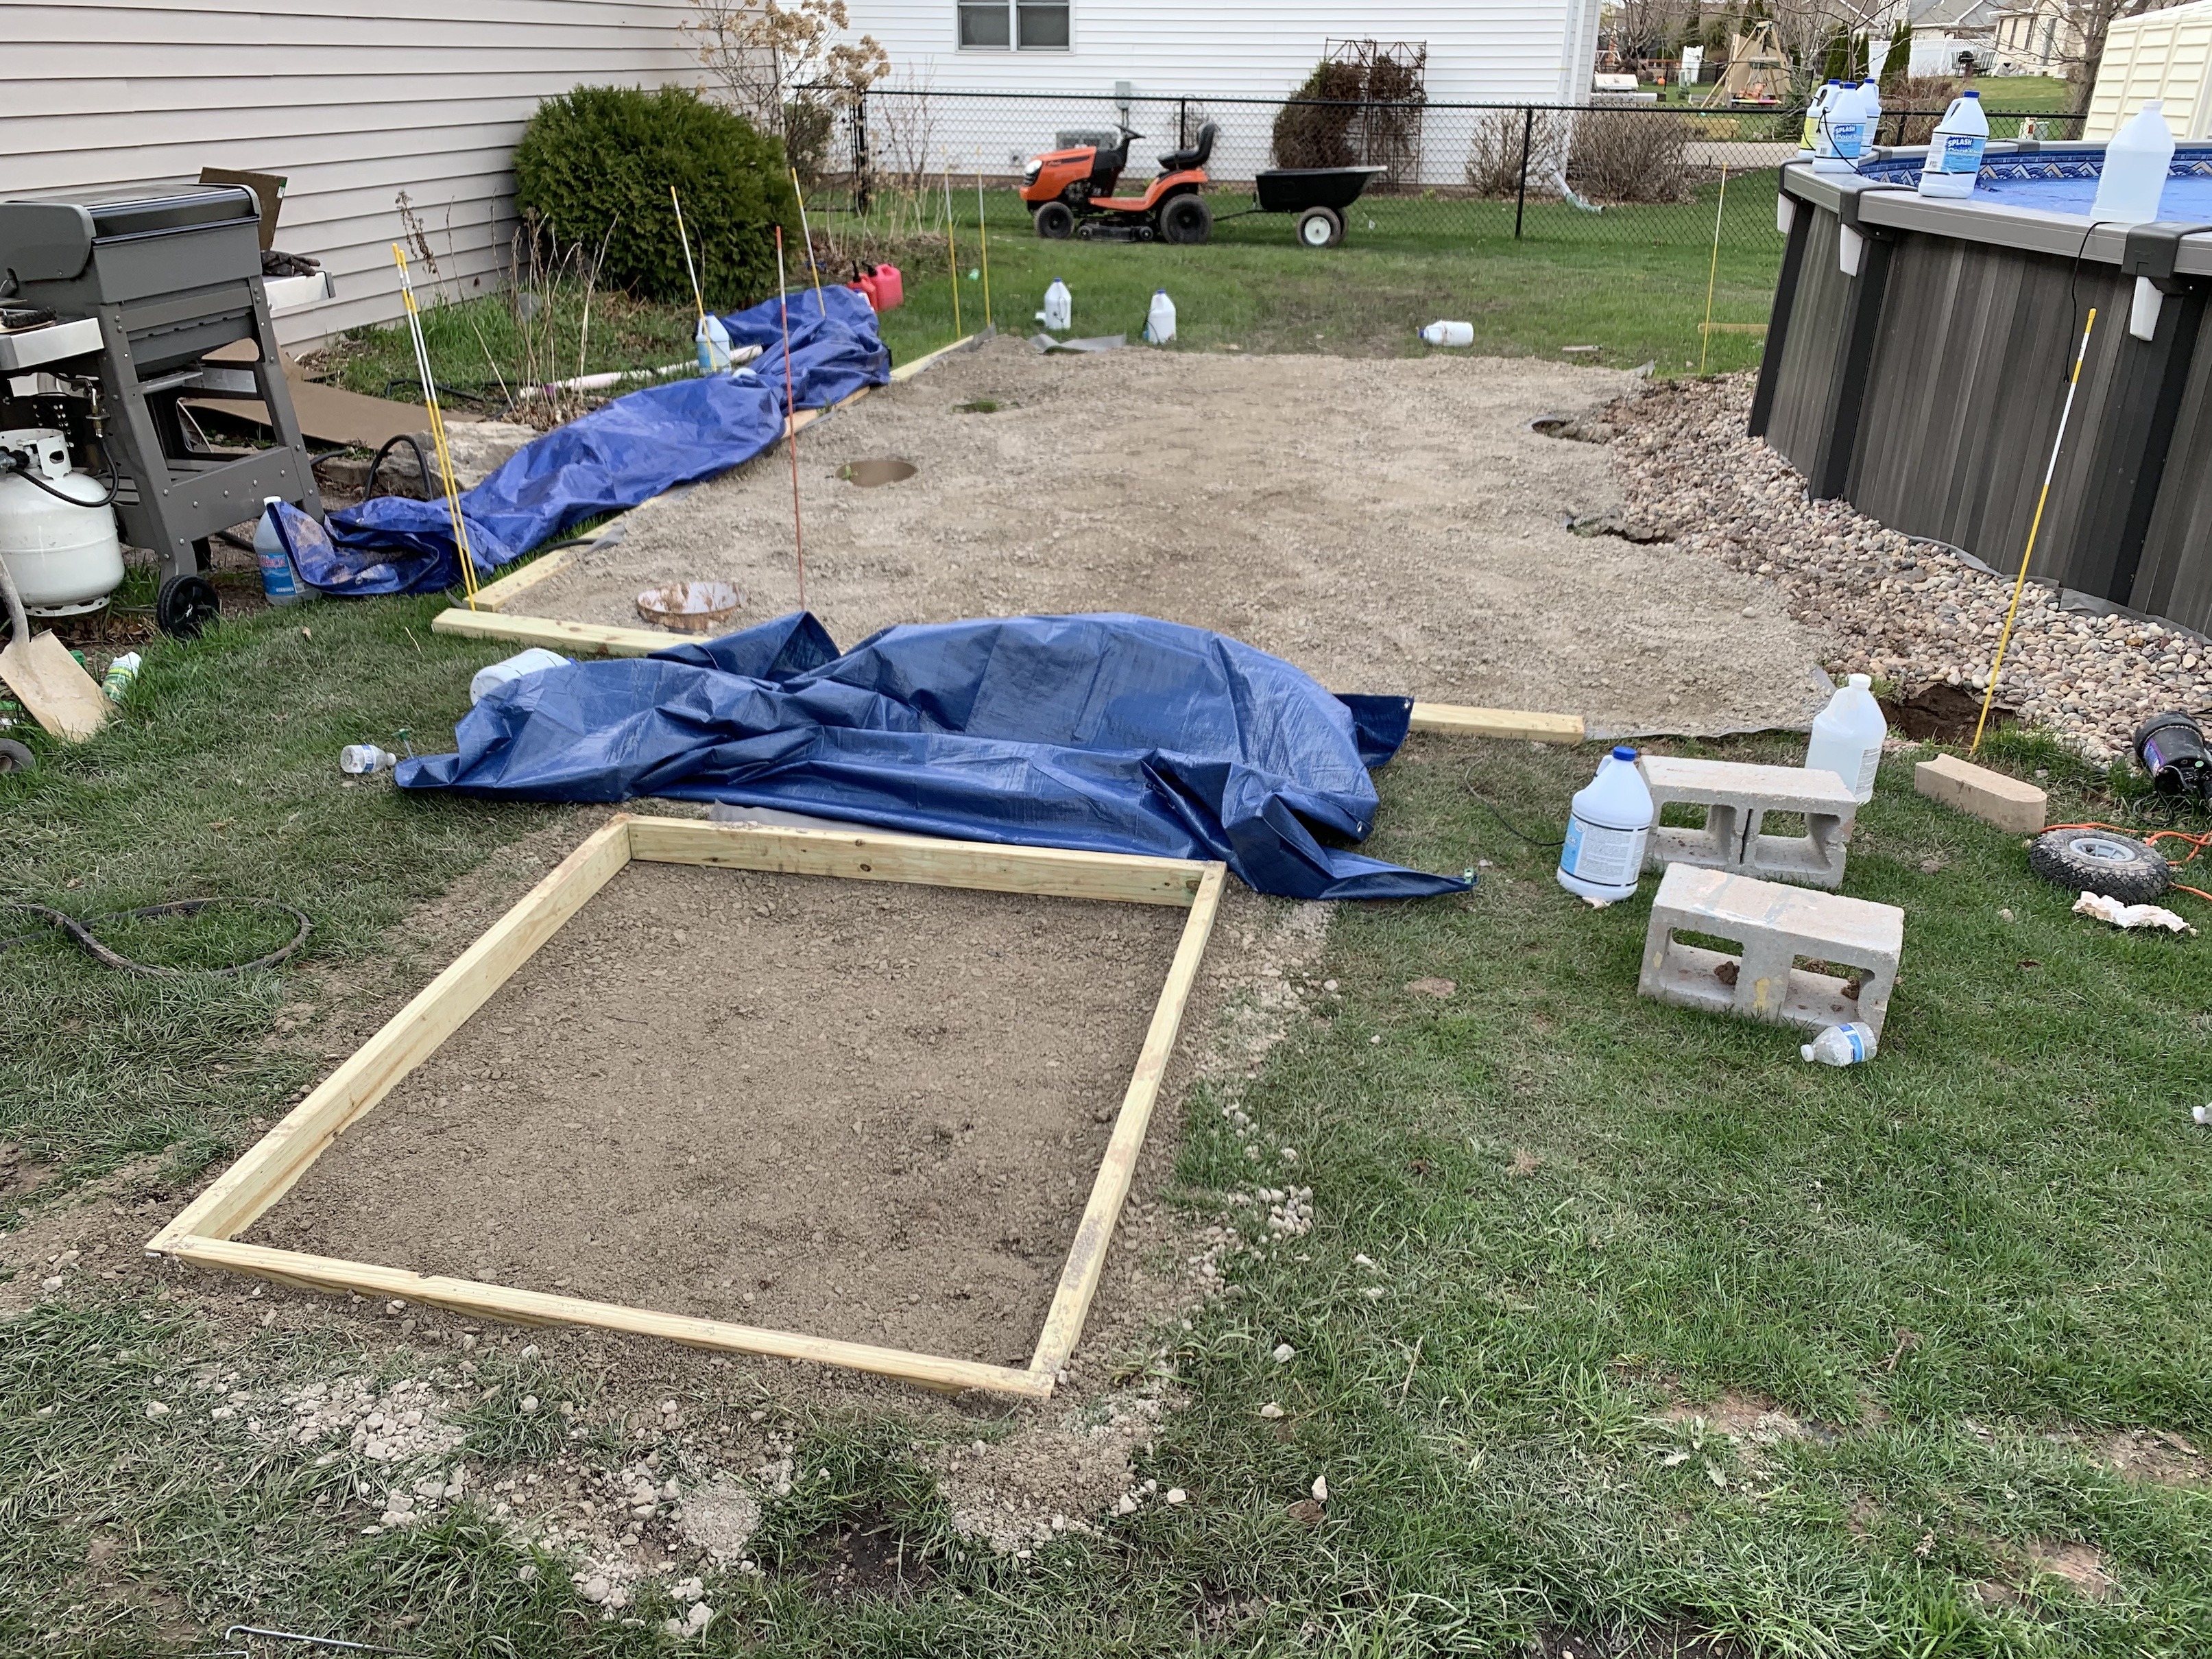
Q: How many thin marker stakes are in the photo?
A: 9